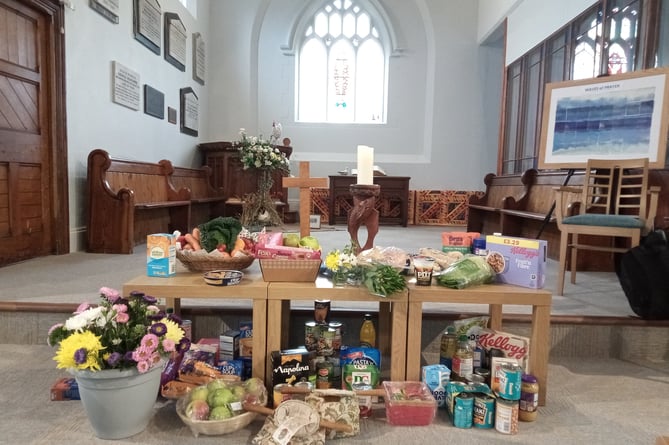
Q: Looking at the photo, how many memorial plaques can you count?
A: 8